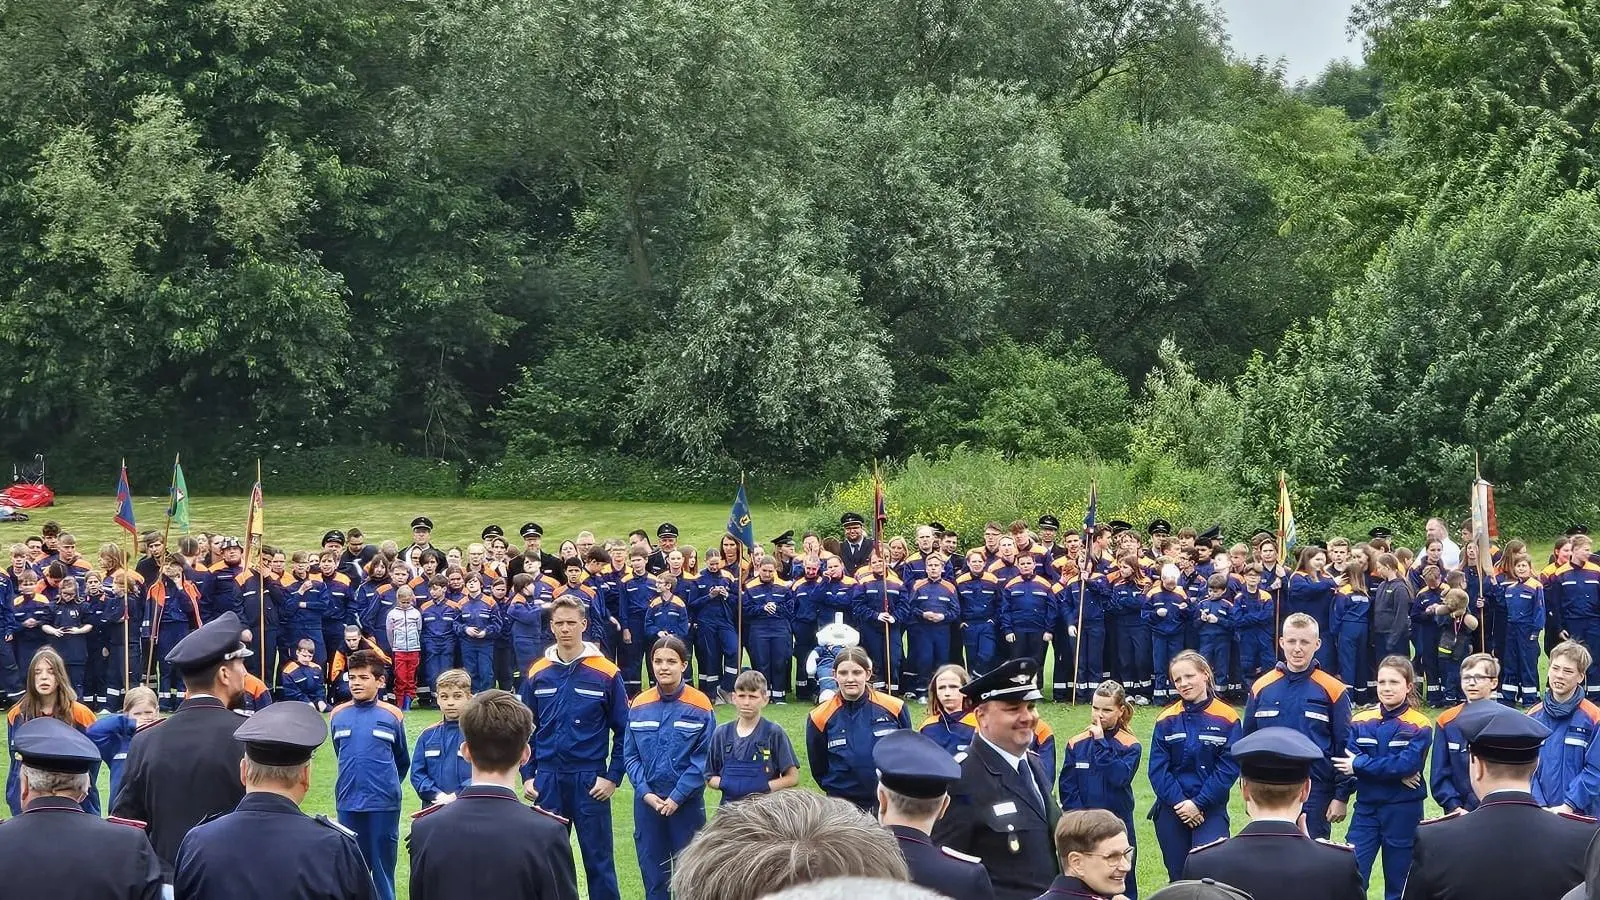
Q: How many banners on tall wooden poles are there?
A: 8